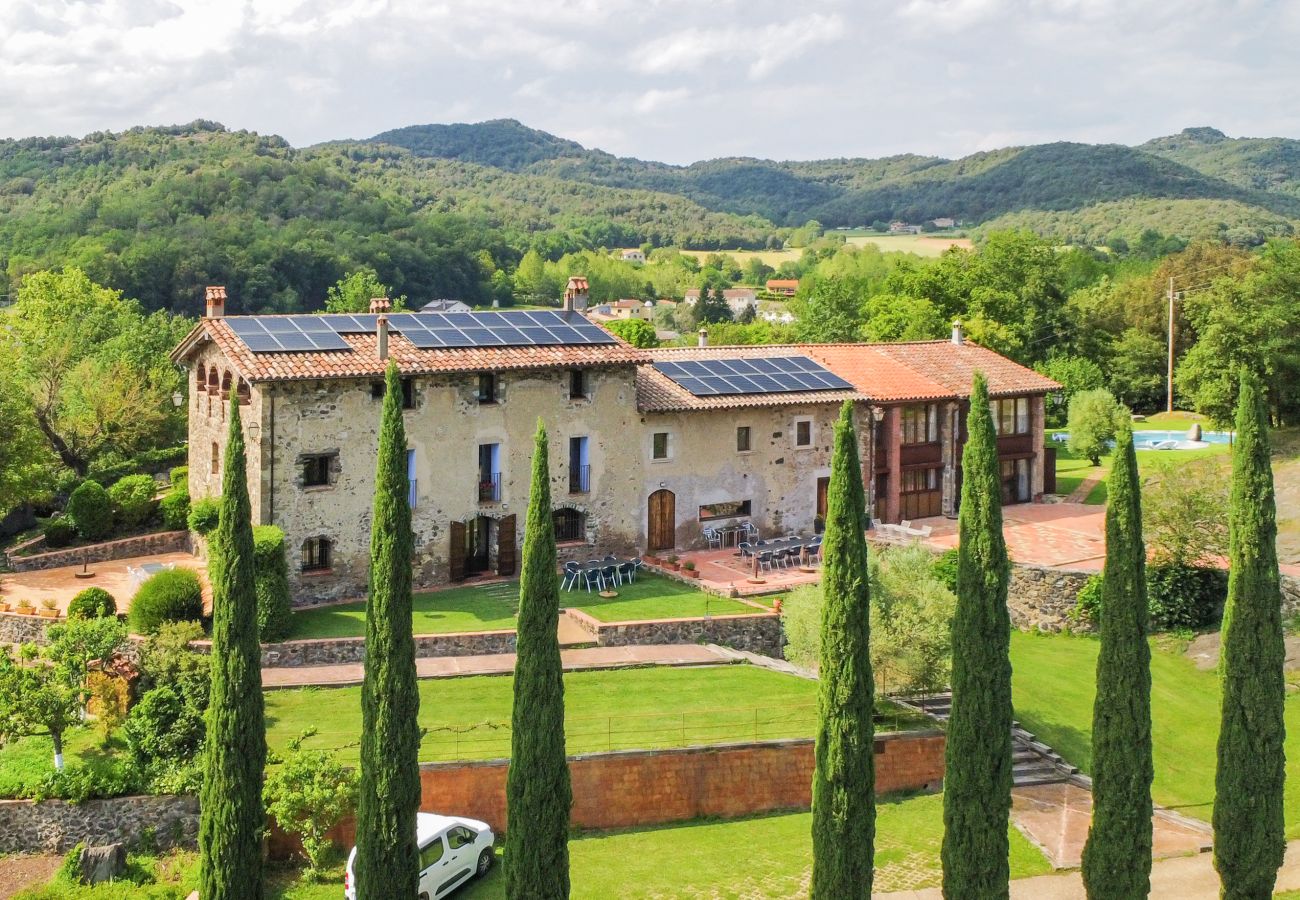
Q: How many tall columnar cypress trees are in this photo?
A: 7